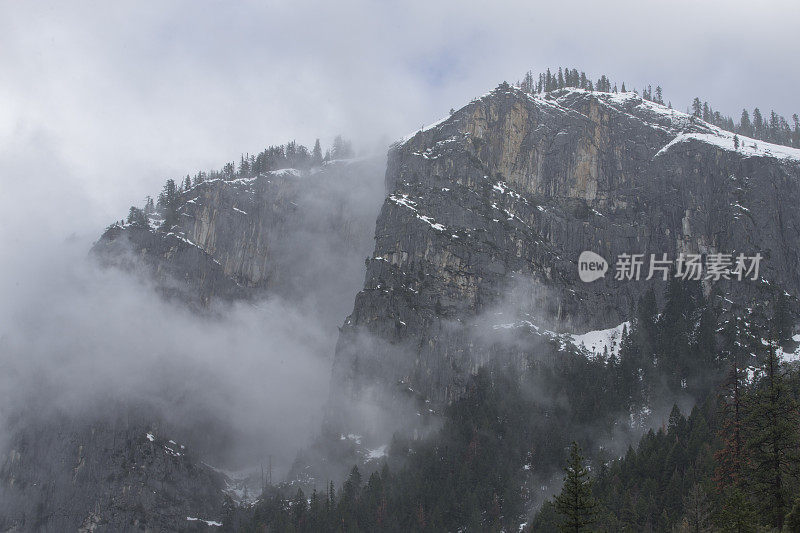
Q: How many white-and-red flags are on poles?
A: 0